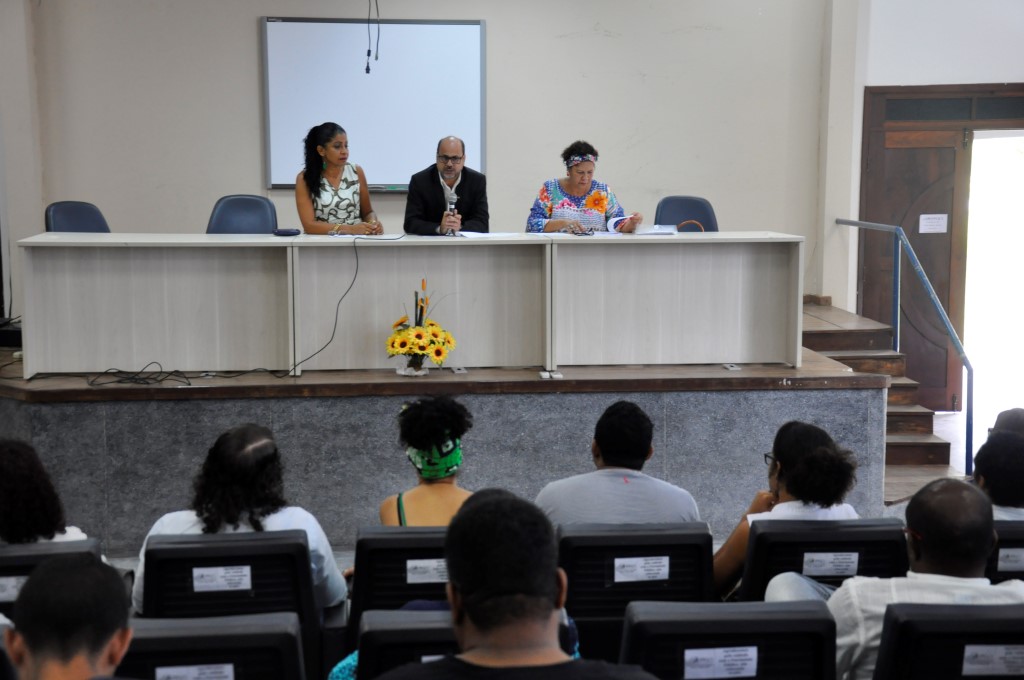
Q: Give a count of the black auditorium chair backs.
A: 10